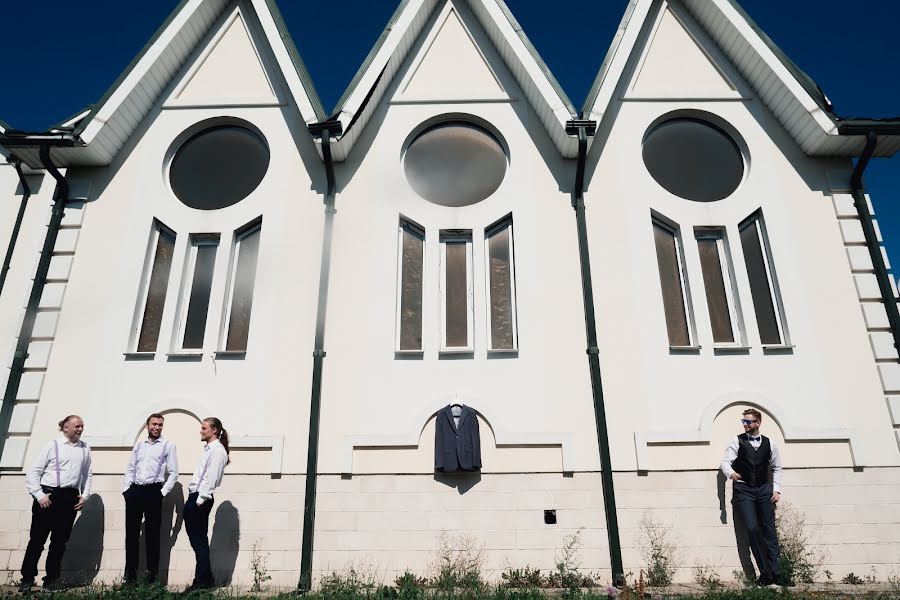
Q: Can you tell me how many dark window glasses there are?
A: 12